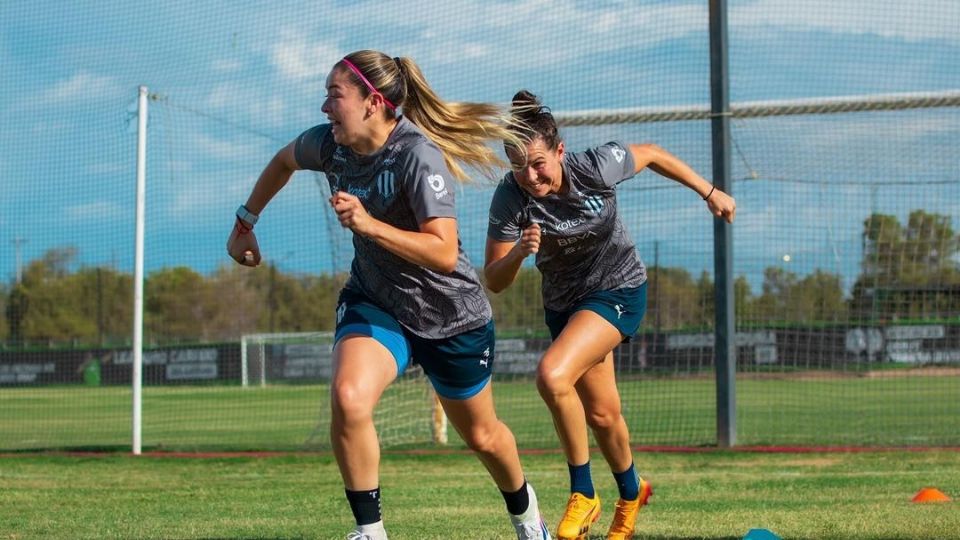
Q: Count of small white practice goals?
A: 1